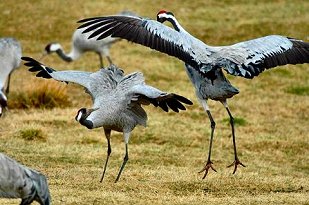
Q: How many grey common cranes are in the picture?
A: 5